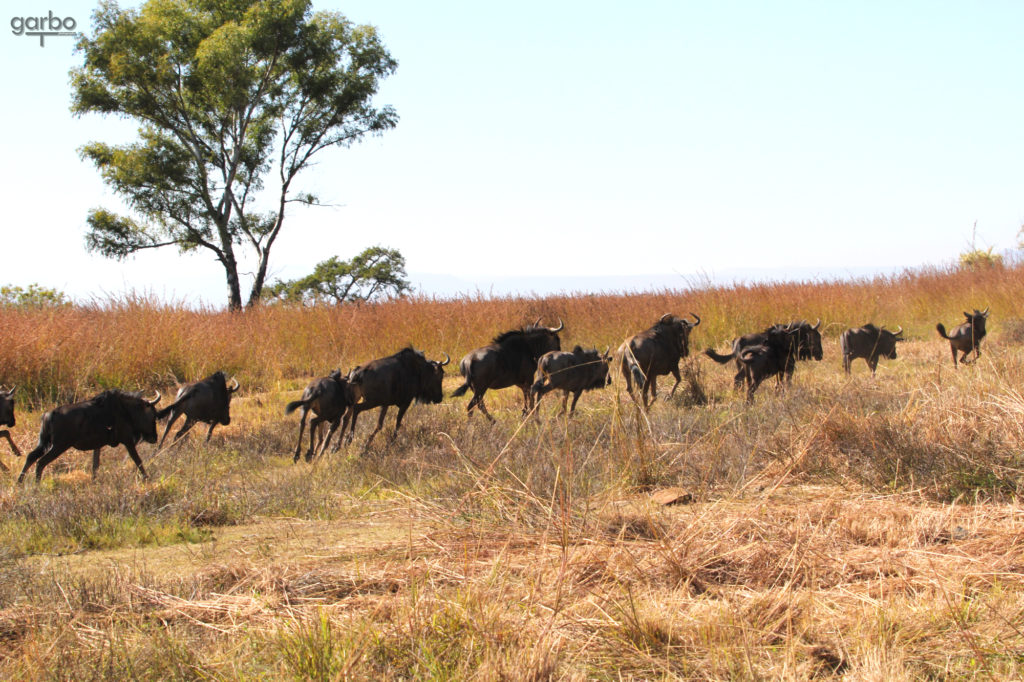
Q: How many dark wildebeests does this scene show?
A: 12